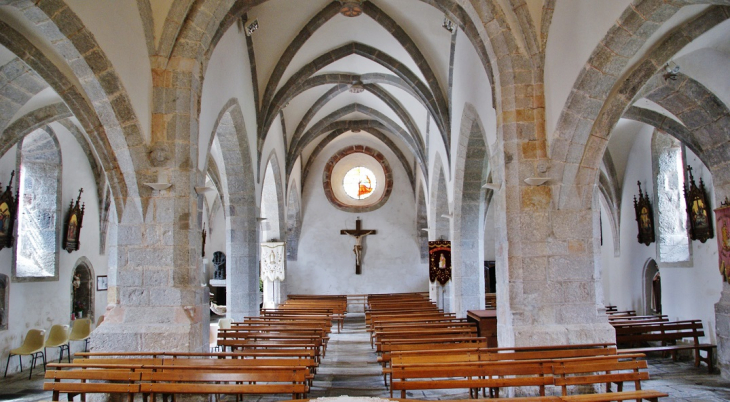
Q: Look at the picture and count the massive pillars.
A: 2